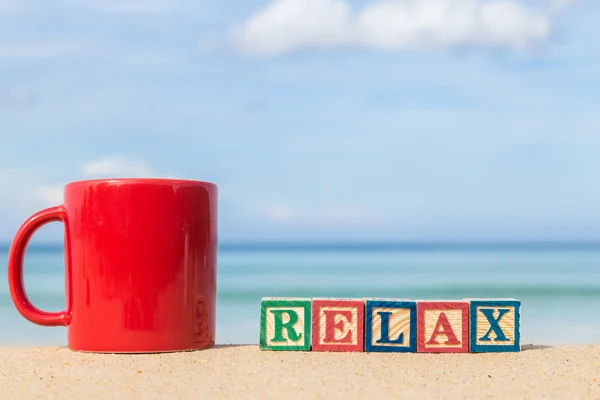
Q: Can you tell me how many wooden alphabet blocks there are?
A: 5